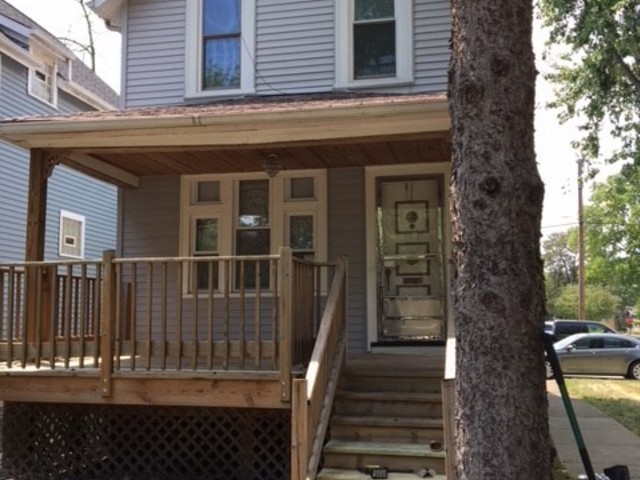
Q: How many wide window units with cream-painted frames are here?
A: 1